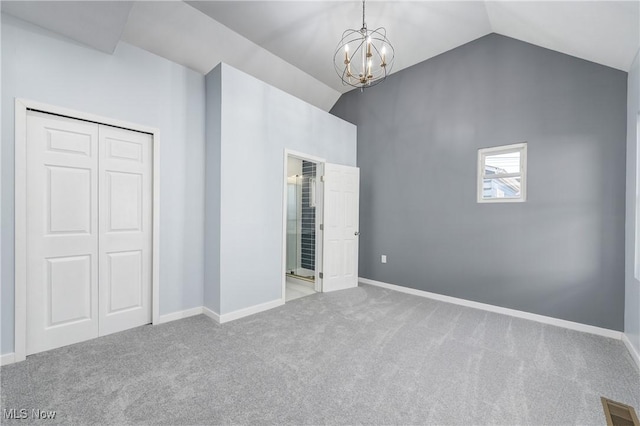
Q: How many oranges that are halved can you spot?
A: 0